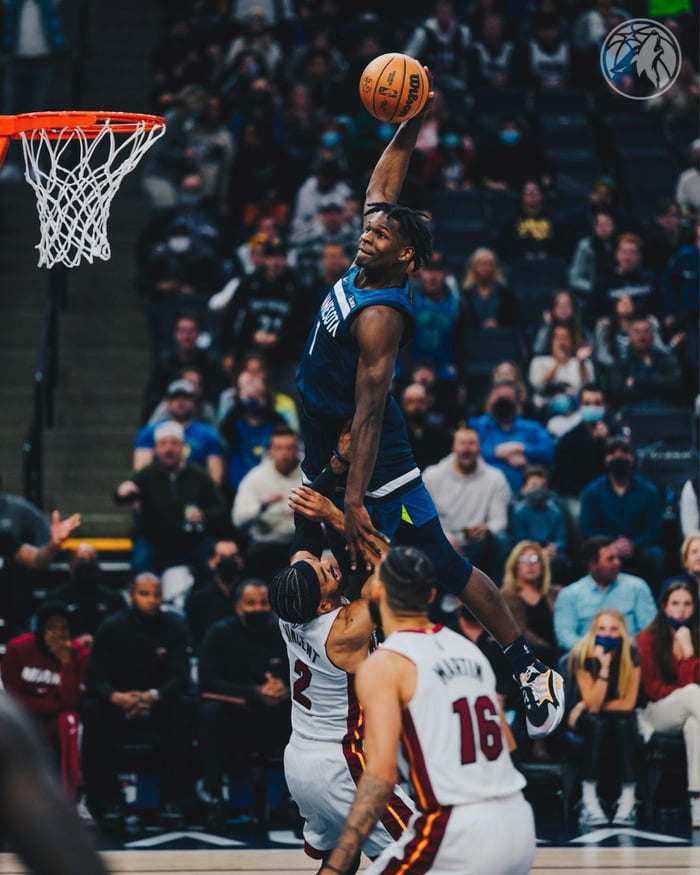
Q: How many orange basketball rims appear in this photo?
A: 1